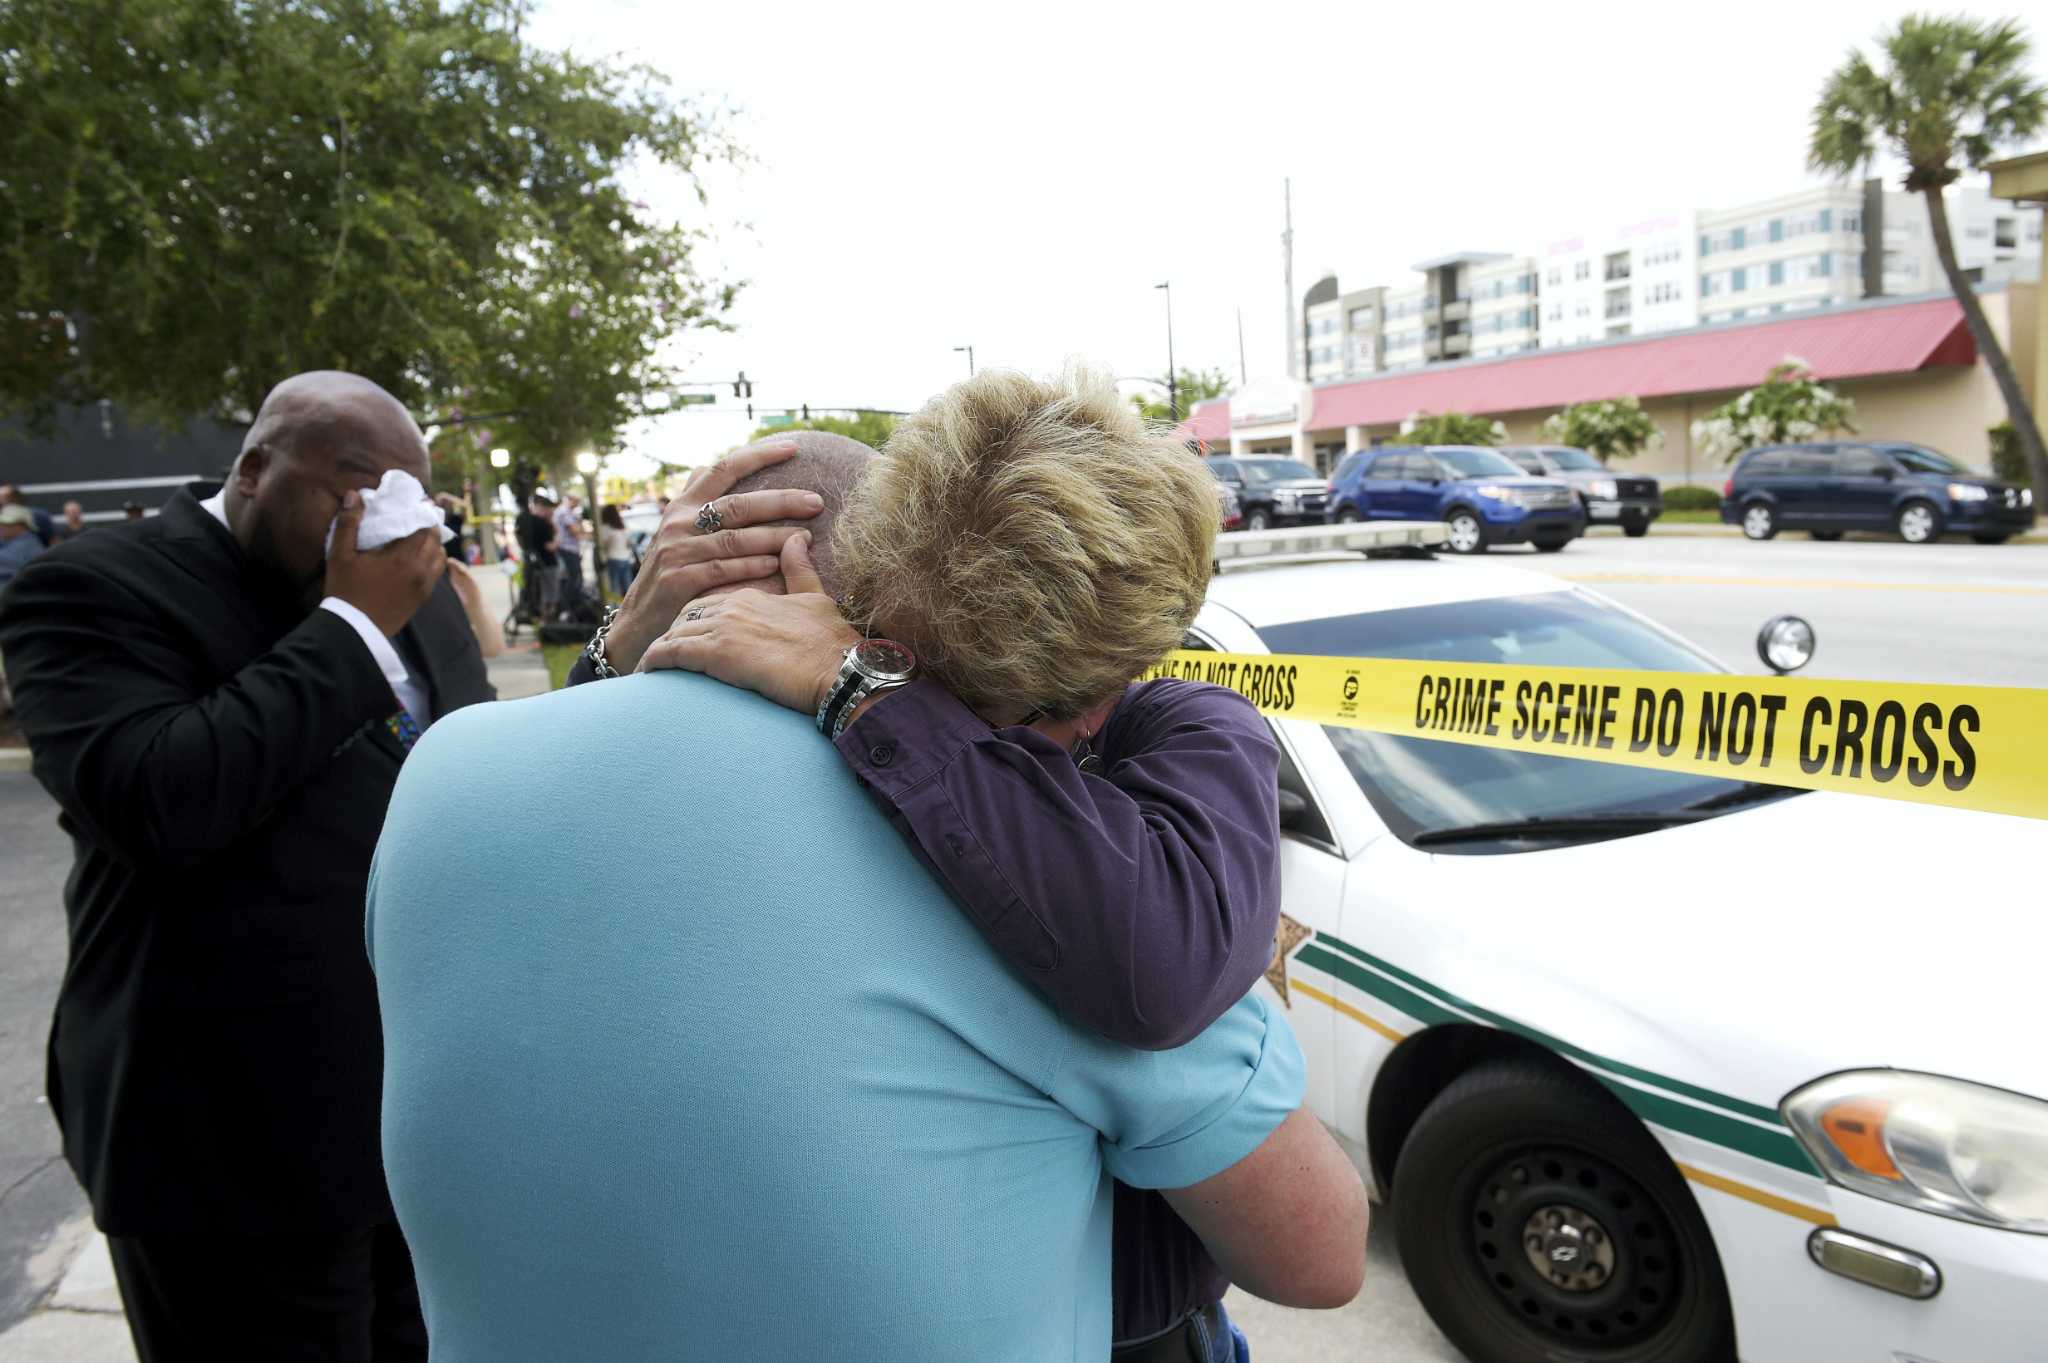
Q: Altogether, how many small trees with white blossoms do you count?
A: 3